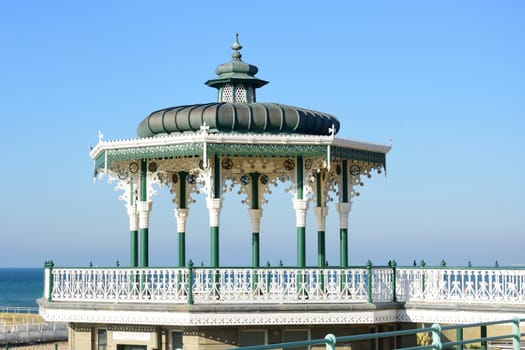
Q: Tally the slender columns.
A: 8